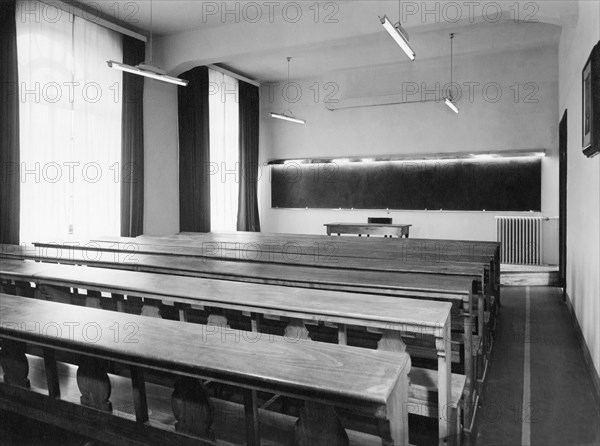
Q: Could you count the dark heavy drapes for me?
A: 4